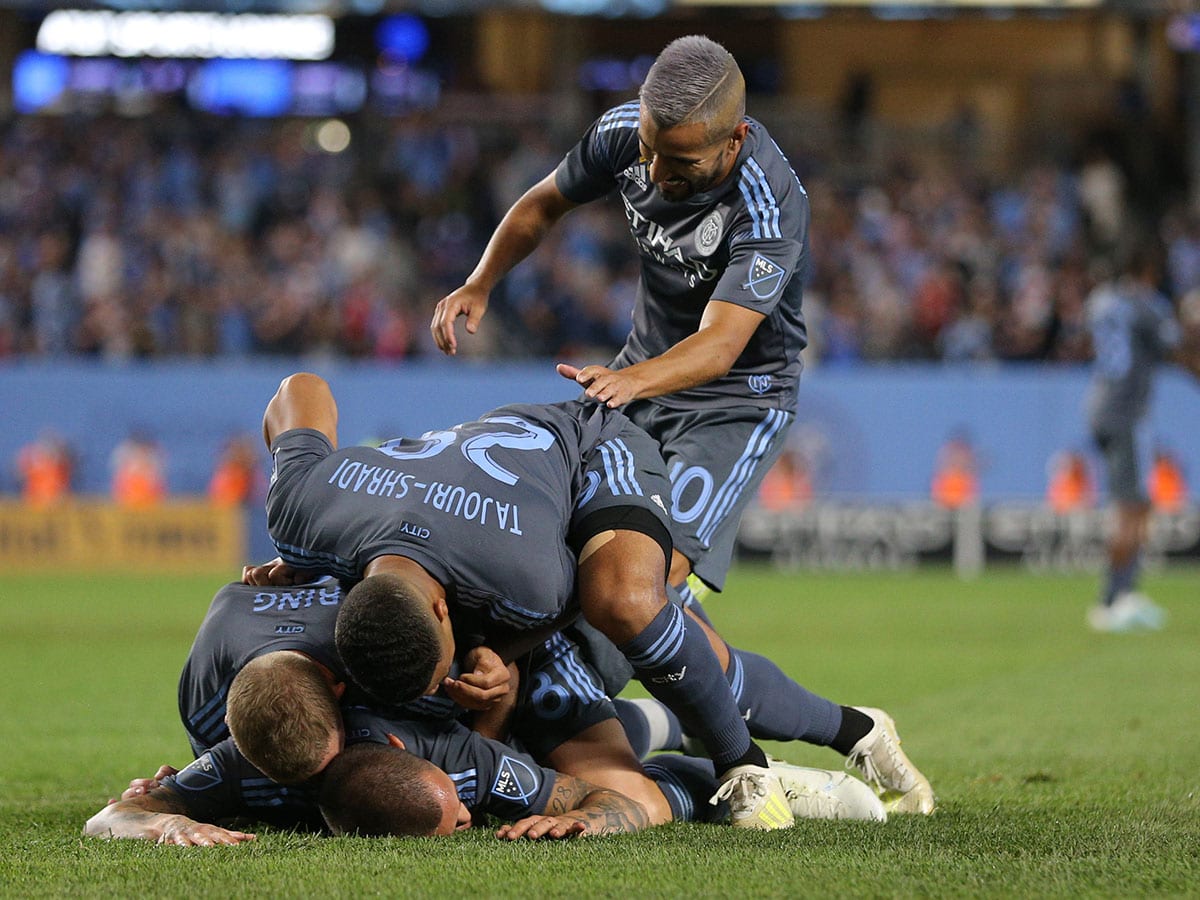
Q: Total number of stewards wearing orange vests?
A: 7